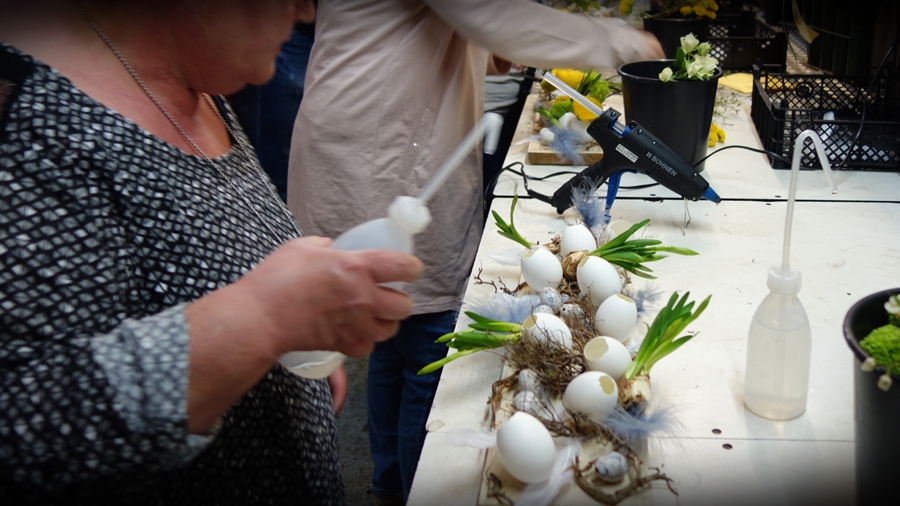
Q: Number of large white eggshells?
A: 9